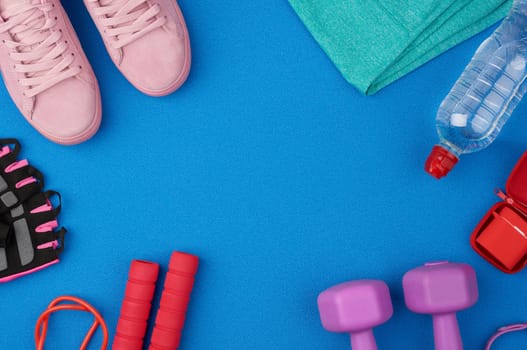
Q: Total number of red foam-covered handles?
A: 2